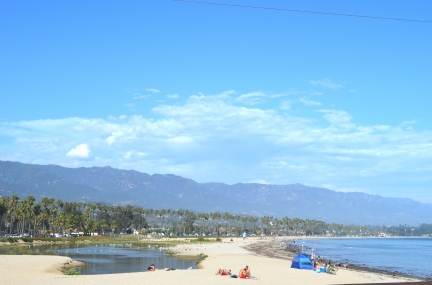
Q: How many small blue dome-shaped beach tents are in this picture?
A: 1